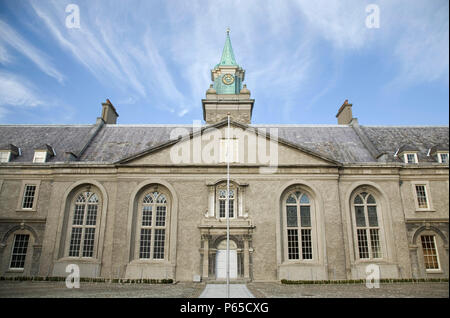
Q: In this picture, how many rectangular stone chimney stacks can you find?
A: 2